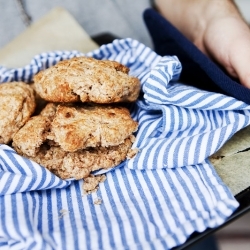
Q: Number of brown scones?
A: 3